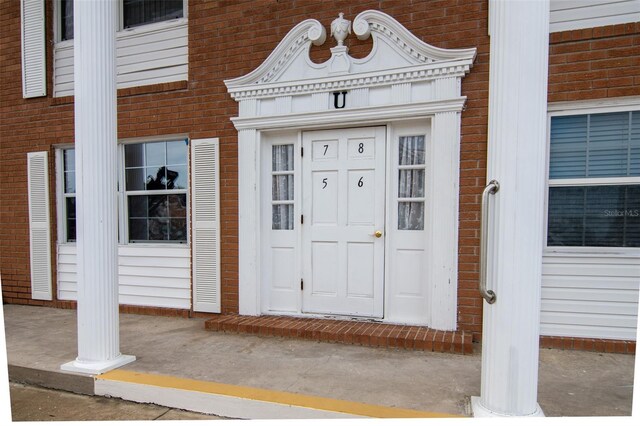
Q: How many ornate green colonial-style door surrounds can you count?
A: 0